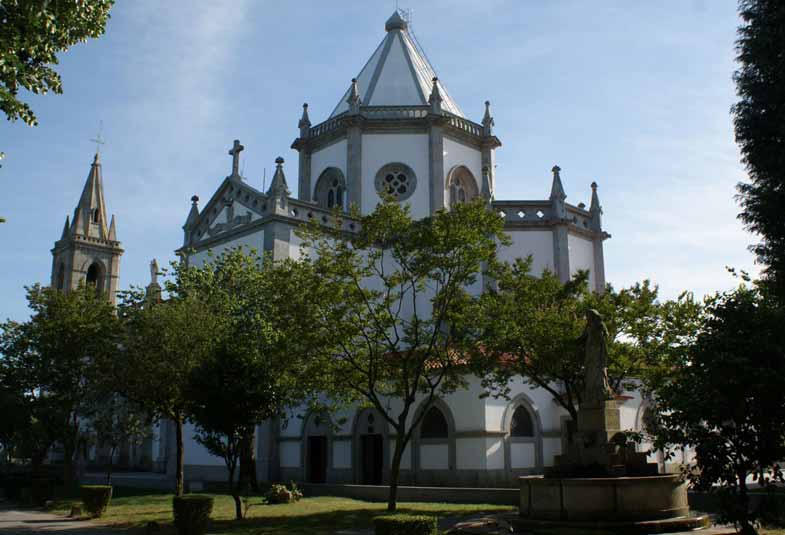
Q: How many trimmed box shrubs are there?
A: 3